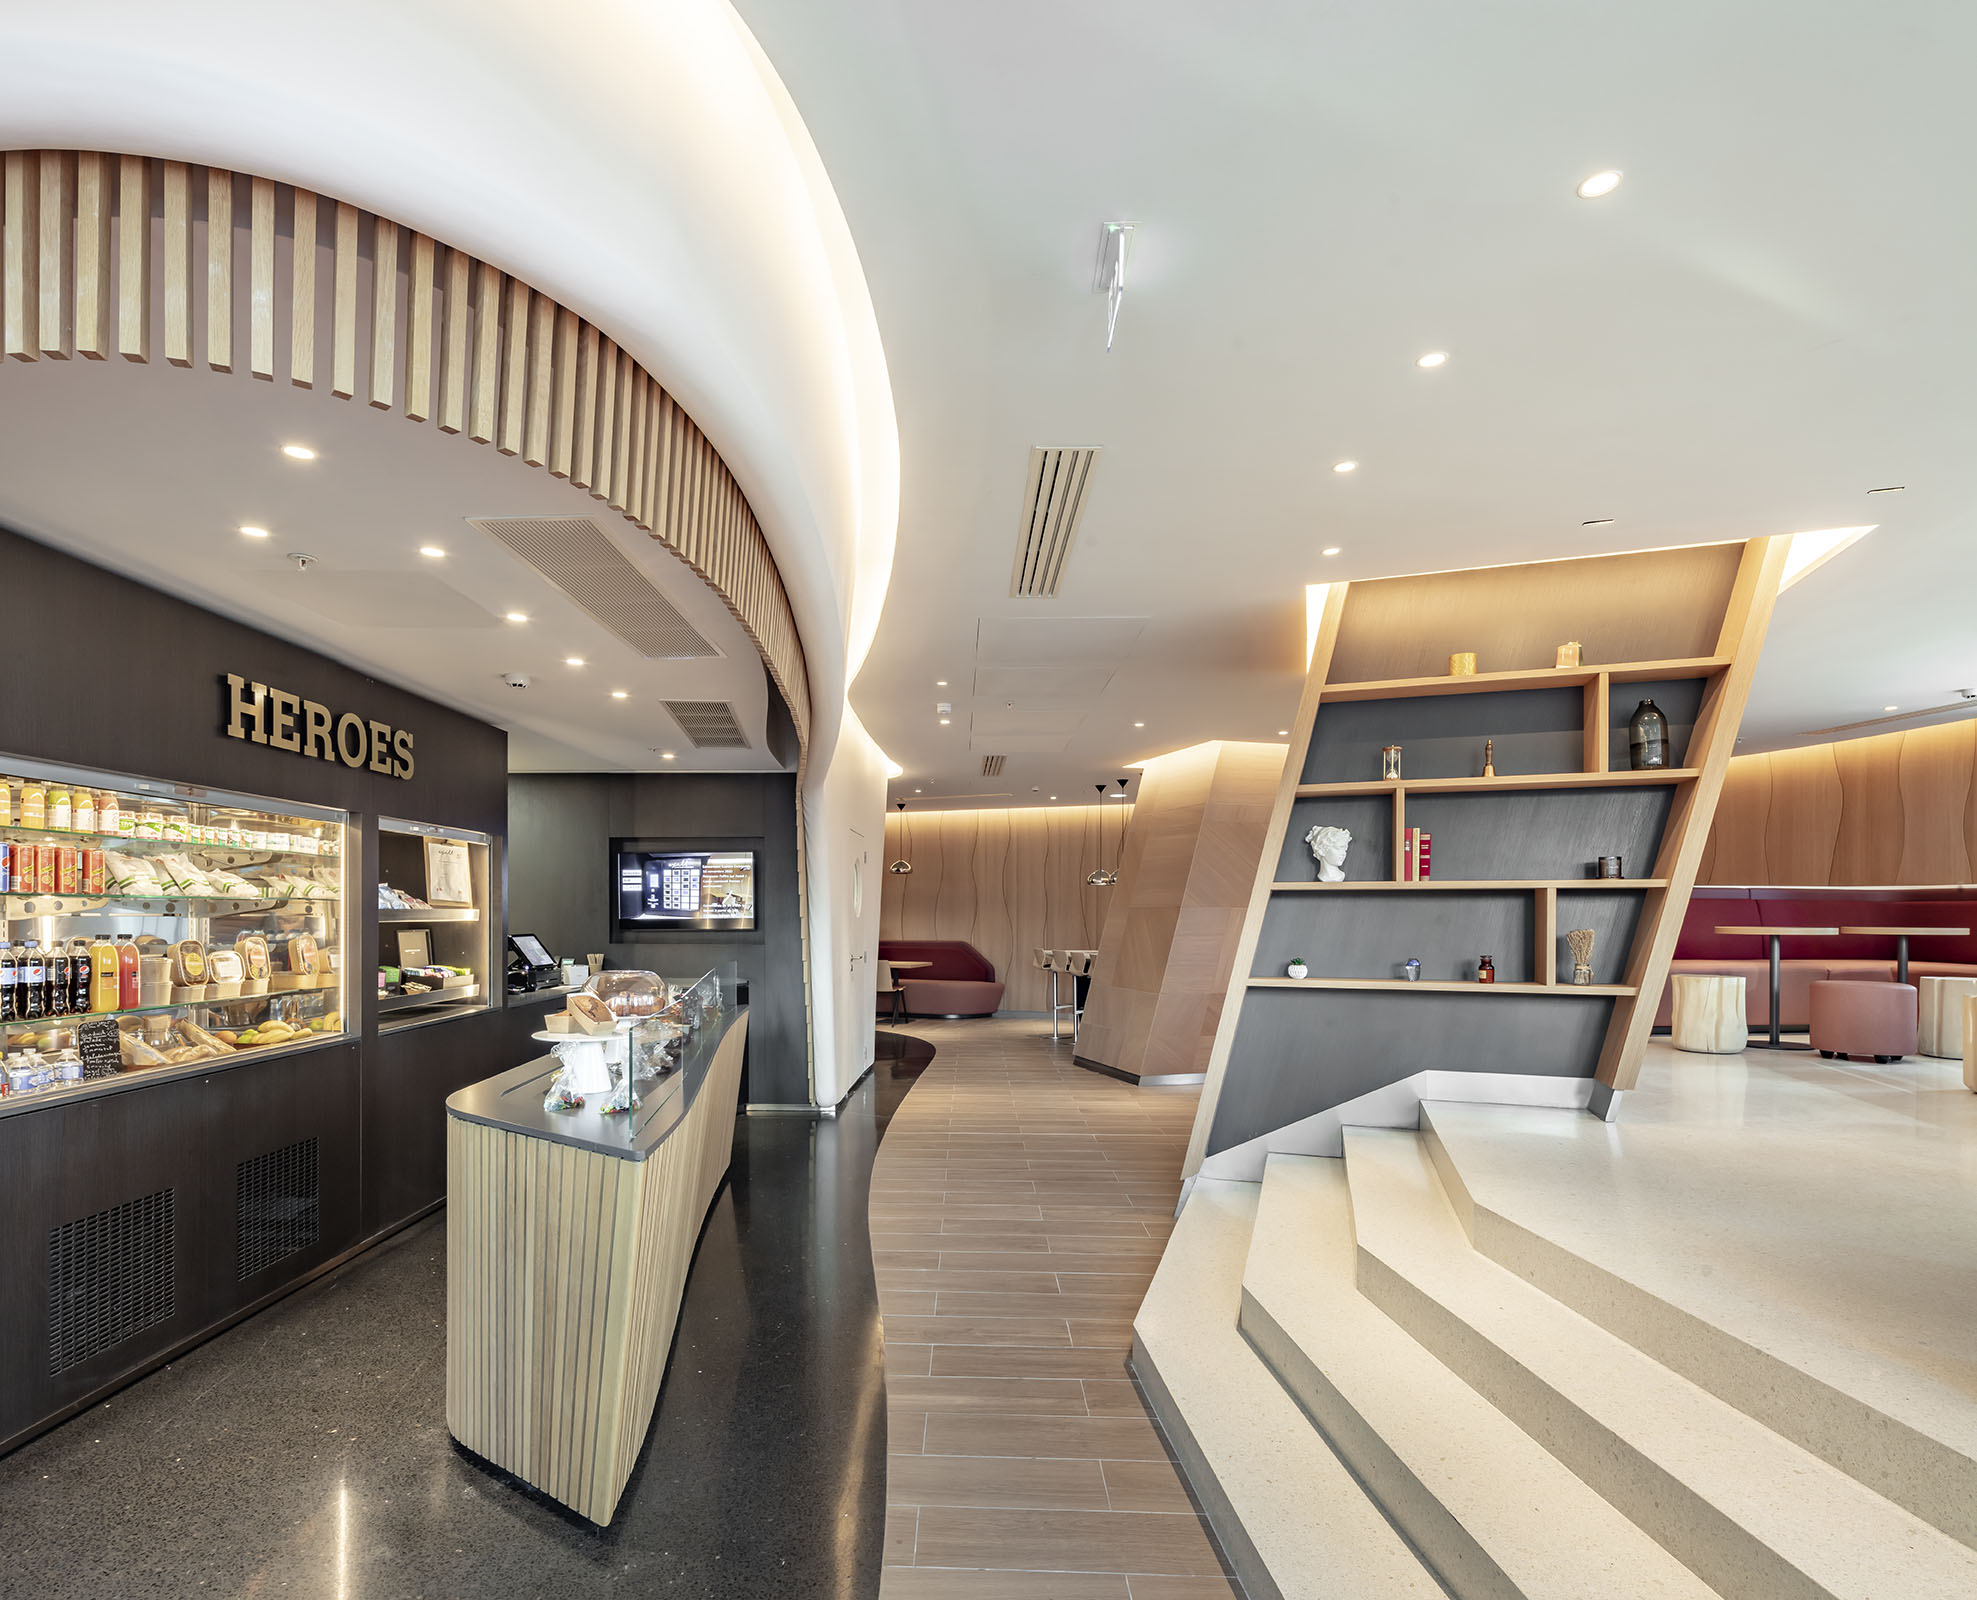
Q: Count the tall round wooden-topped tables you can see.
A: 2